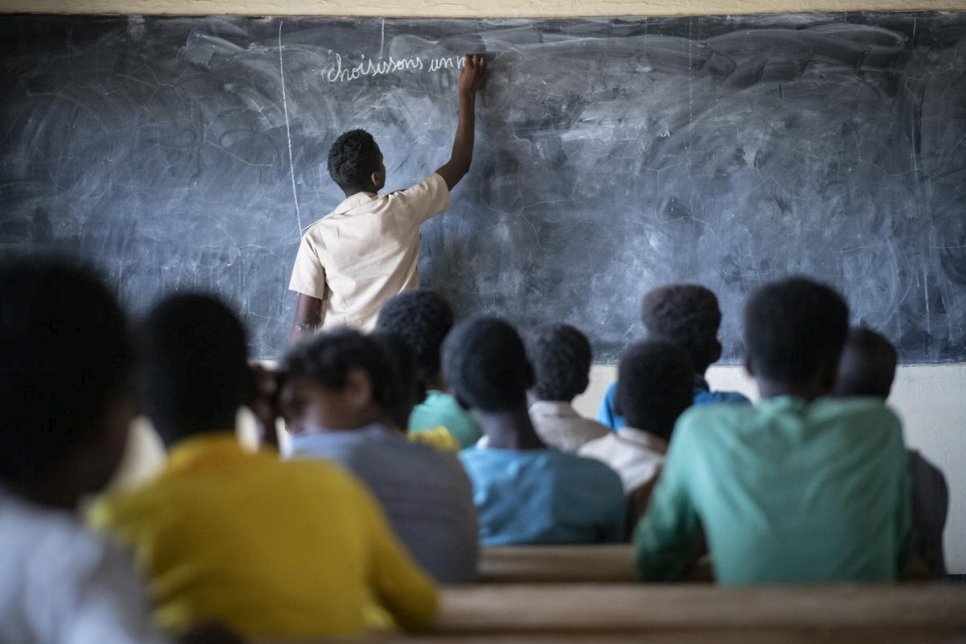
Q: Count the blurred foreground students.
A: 11